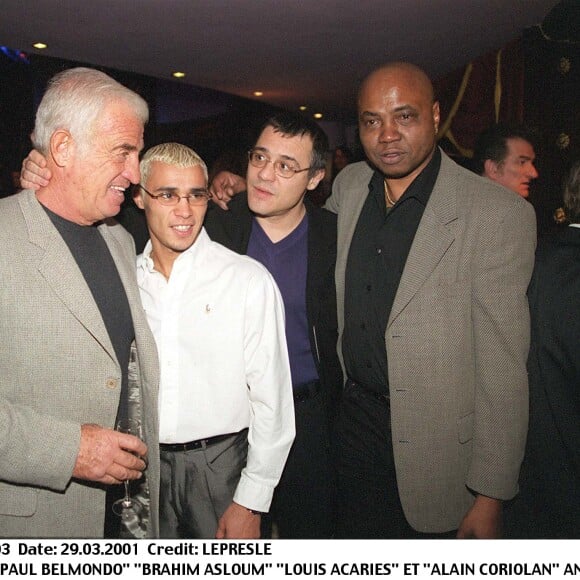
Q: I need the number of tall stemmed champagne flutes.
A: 1